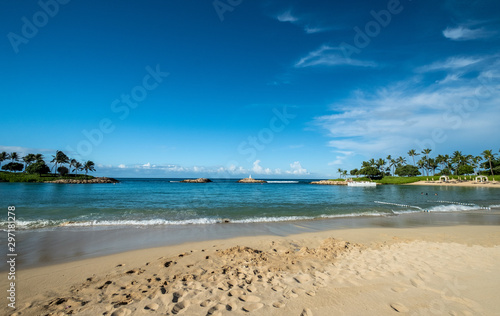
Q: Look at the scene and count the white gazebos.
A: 2